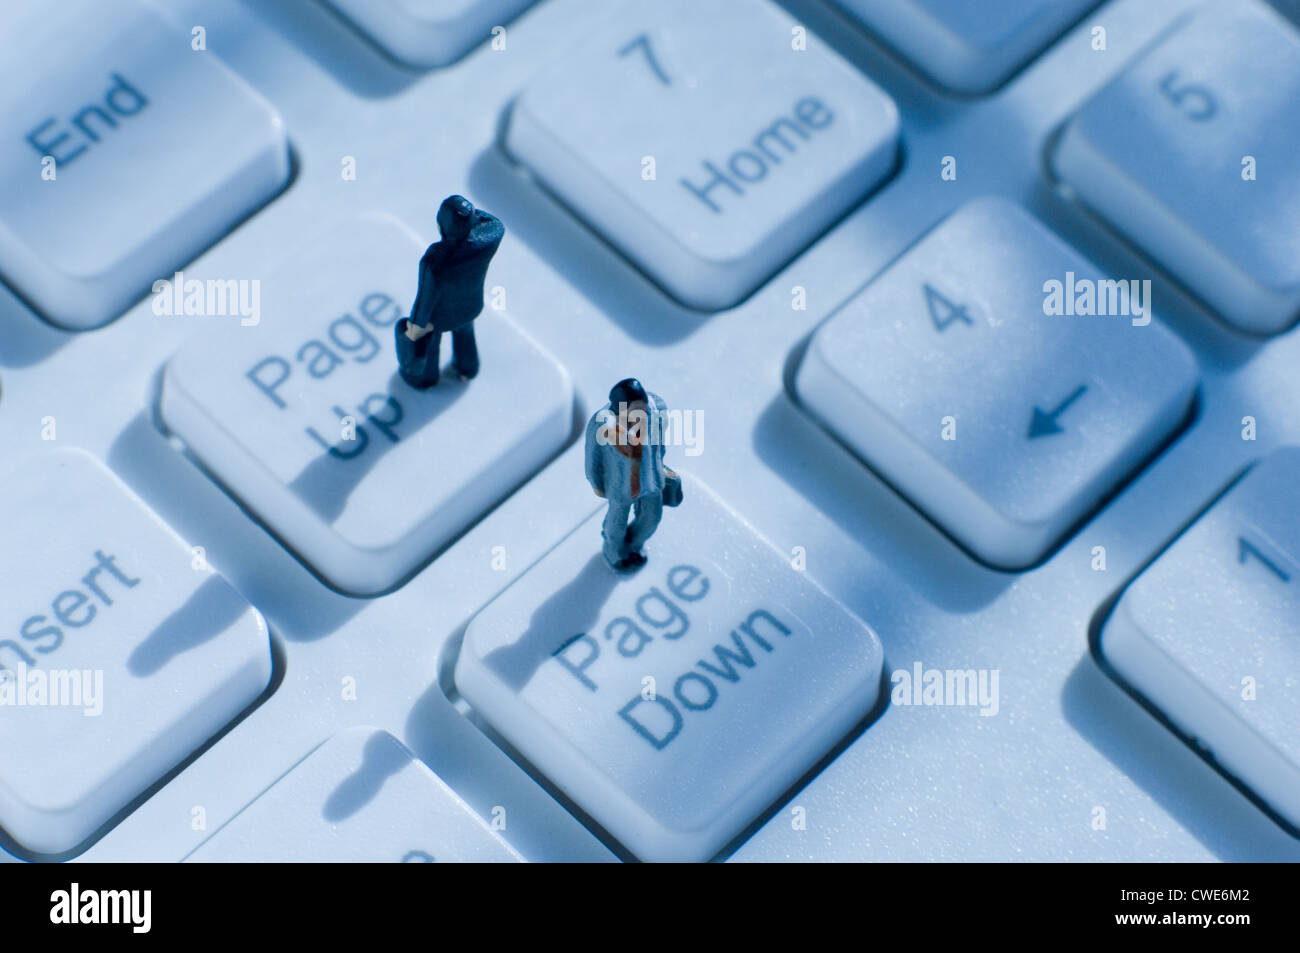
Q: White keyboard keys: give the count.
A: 11